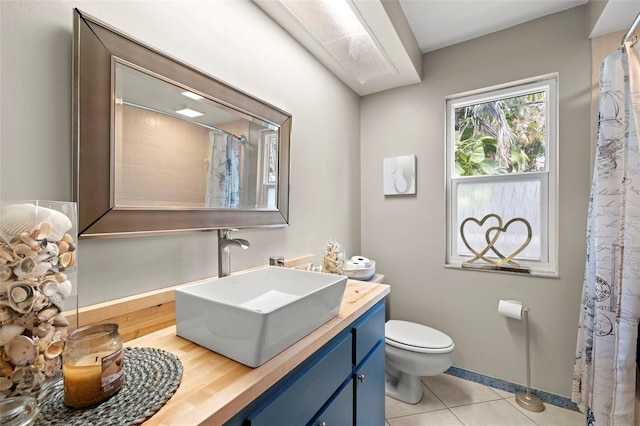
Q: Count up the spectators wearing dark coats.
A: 0